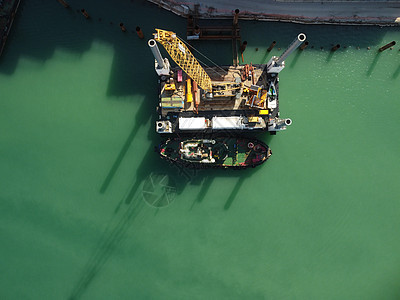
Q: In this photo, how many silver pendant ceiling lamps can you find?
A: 0